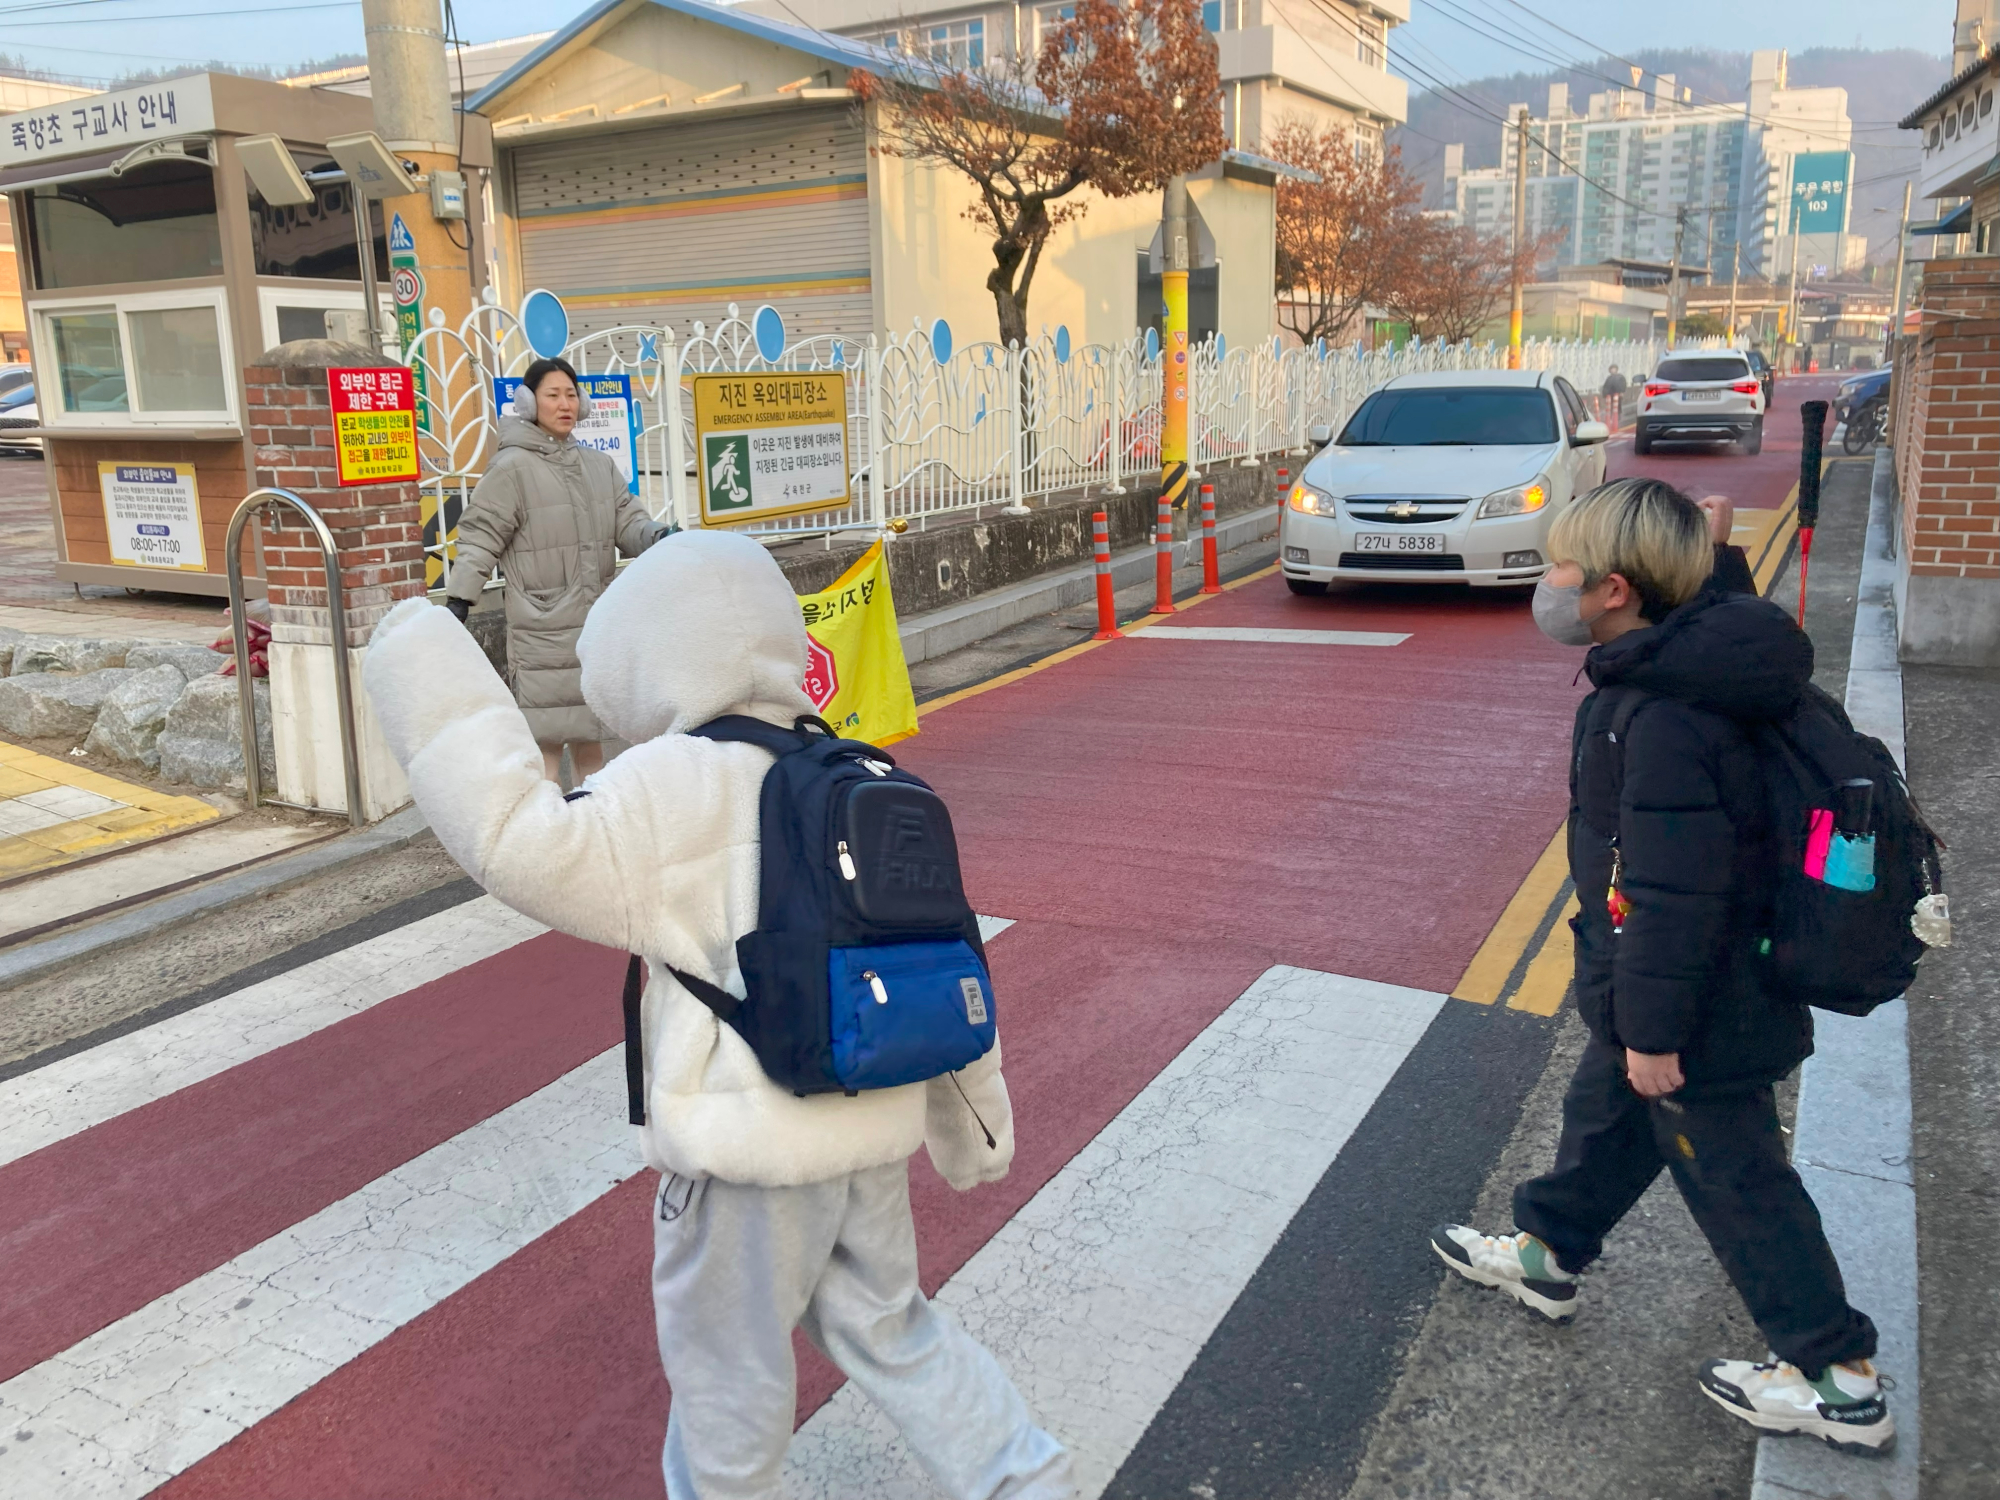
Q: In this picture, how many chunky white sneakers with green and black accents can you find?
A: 2